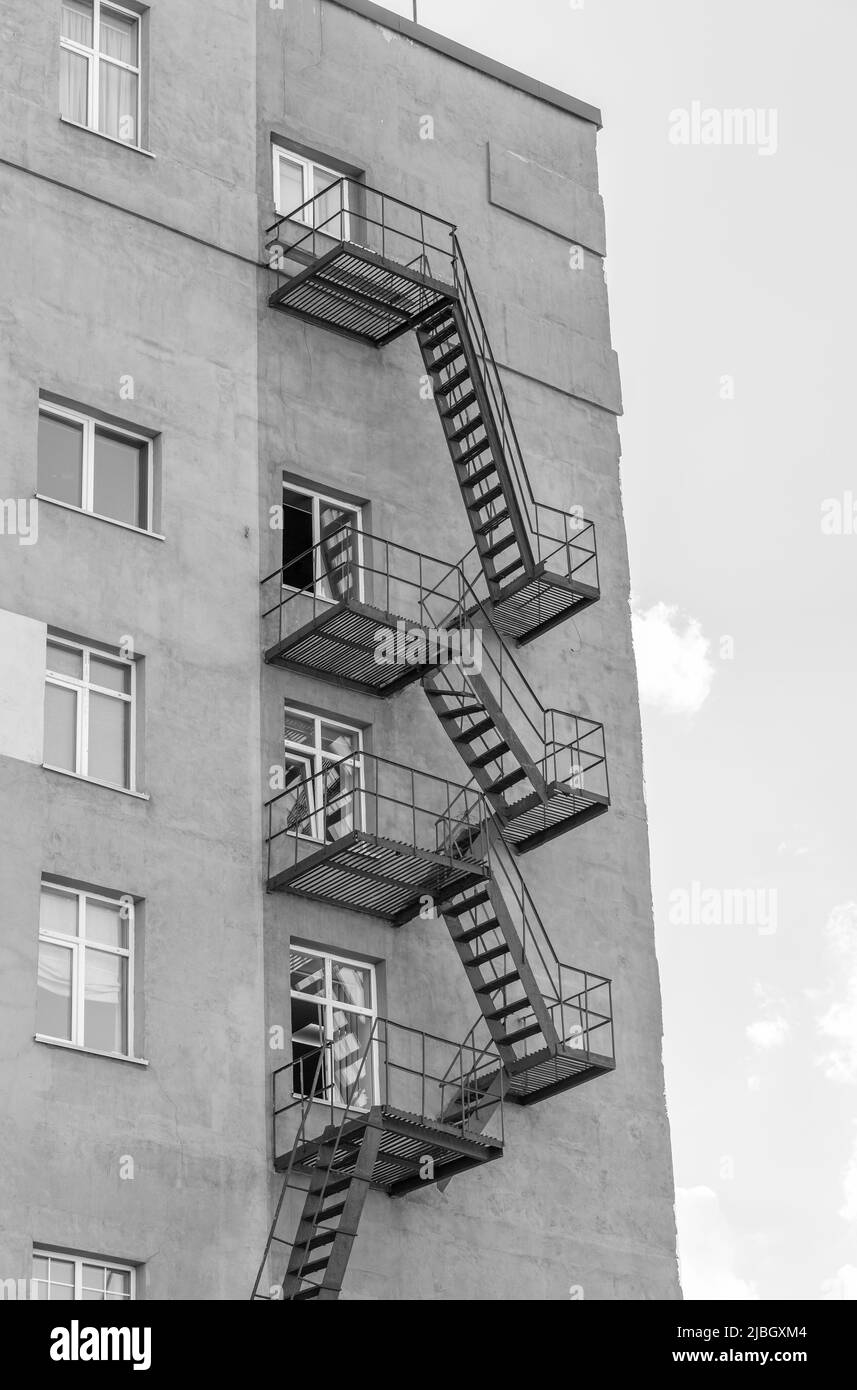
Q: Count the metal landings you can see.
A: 7